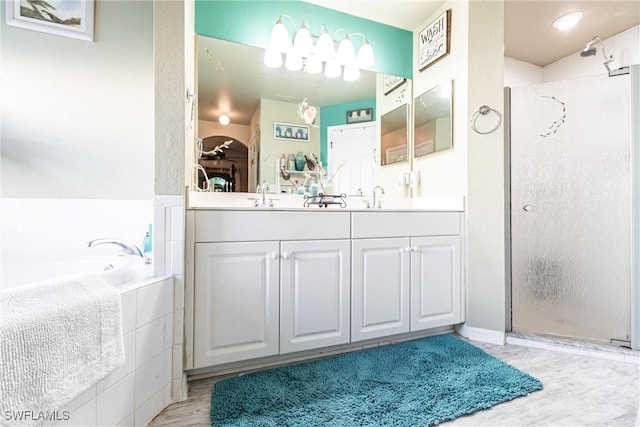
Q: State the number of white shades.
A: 5